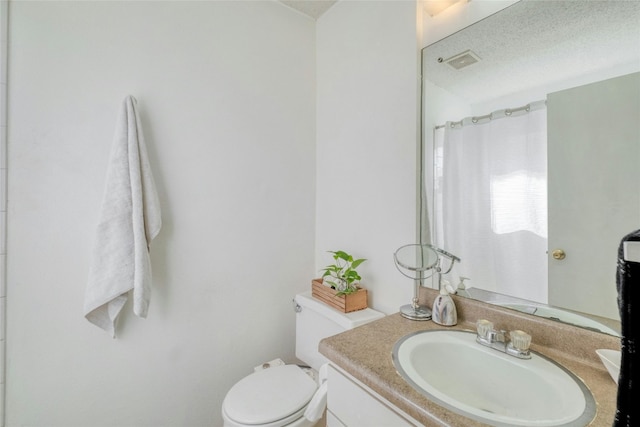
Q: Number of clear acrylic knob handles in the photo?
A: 2